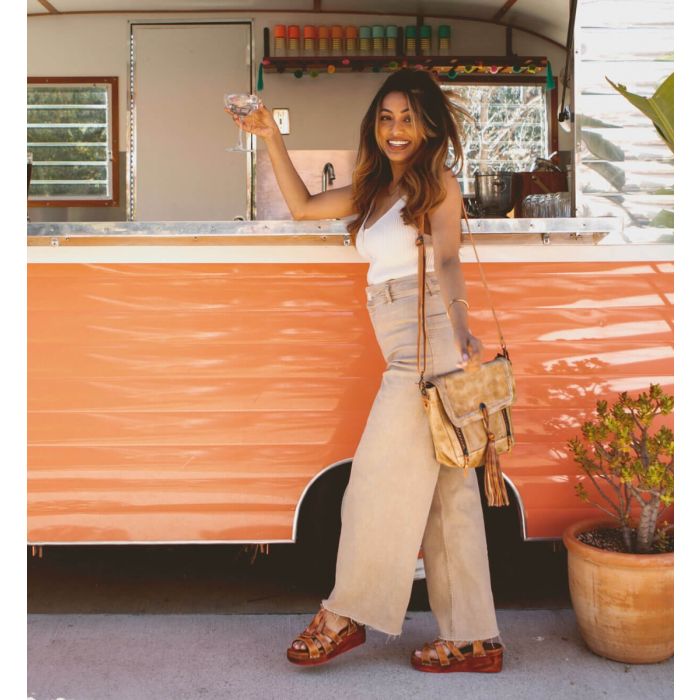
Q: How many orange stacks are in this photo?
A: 6